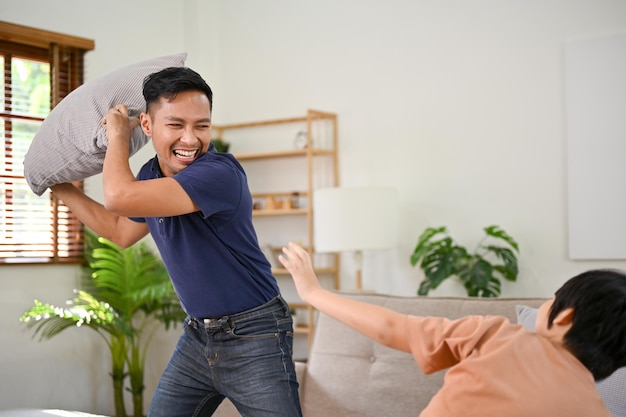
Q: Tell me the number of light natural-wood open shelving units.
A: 1